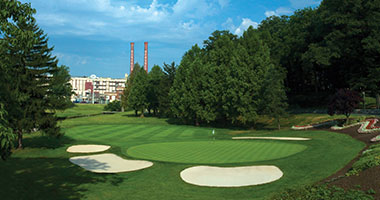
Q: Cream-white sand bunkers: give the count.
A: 4